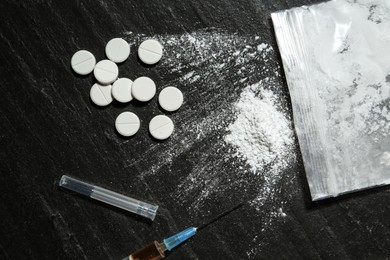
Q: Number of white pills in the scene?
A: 10